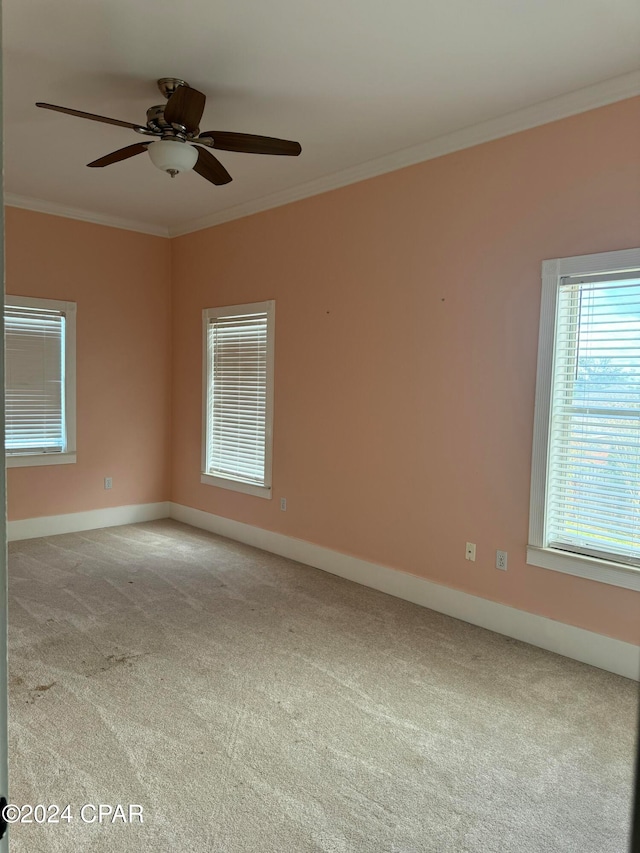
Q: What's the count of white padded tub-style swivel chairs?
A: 0